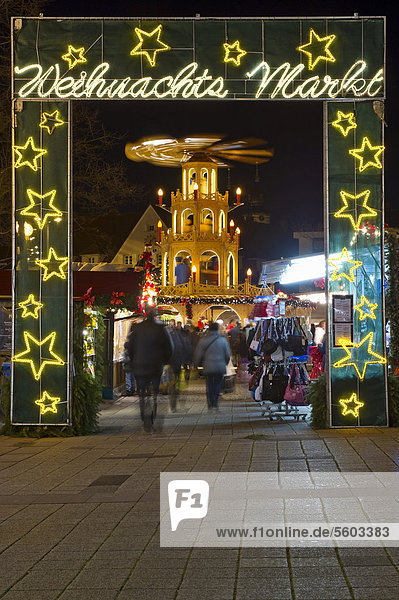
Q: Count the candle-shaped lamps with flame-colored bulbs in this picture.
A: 8